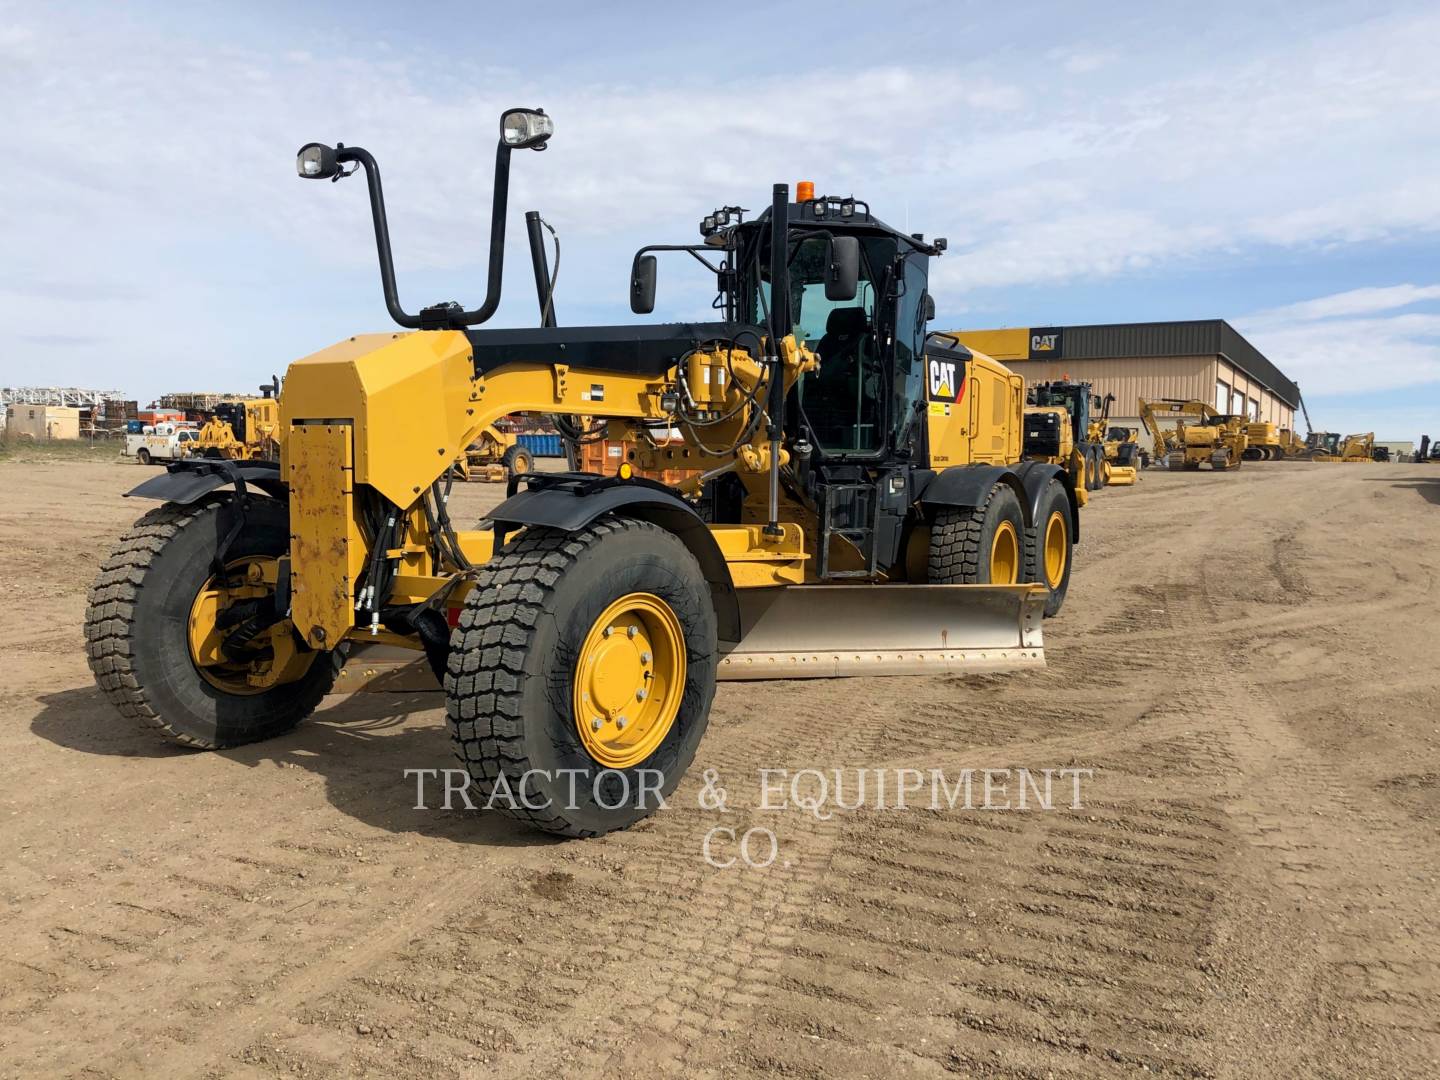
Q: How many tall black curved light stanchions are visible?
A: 2